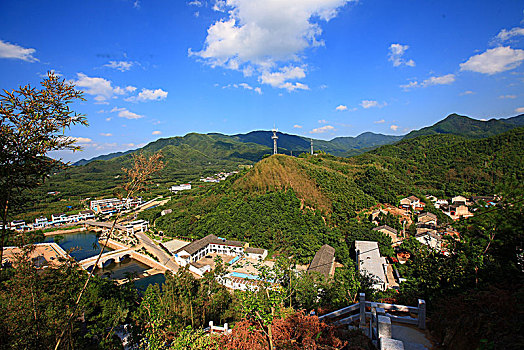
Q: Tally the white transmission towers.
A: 2